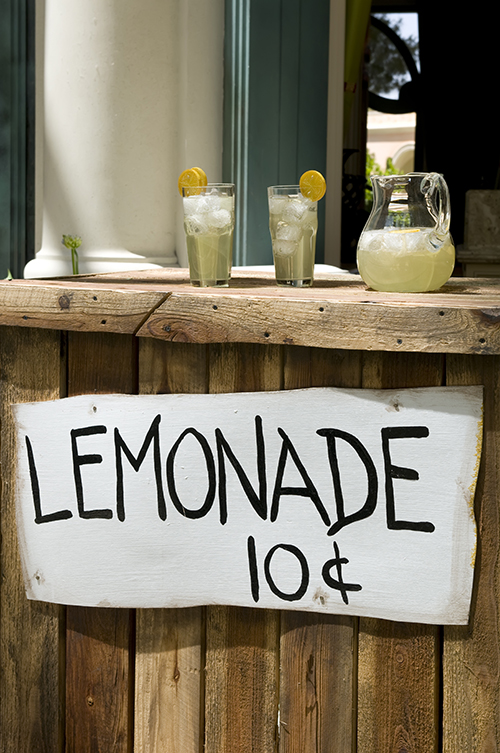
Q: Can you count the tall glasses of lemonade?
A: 2